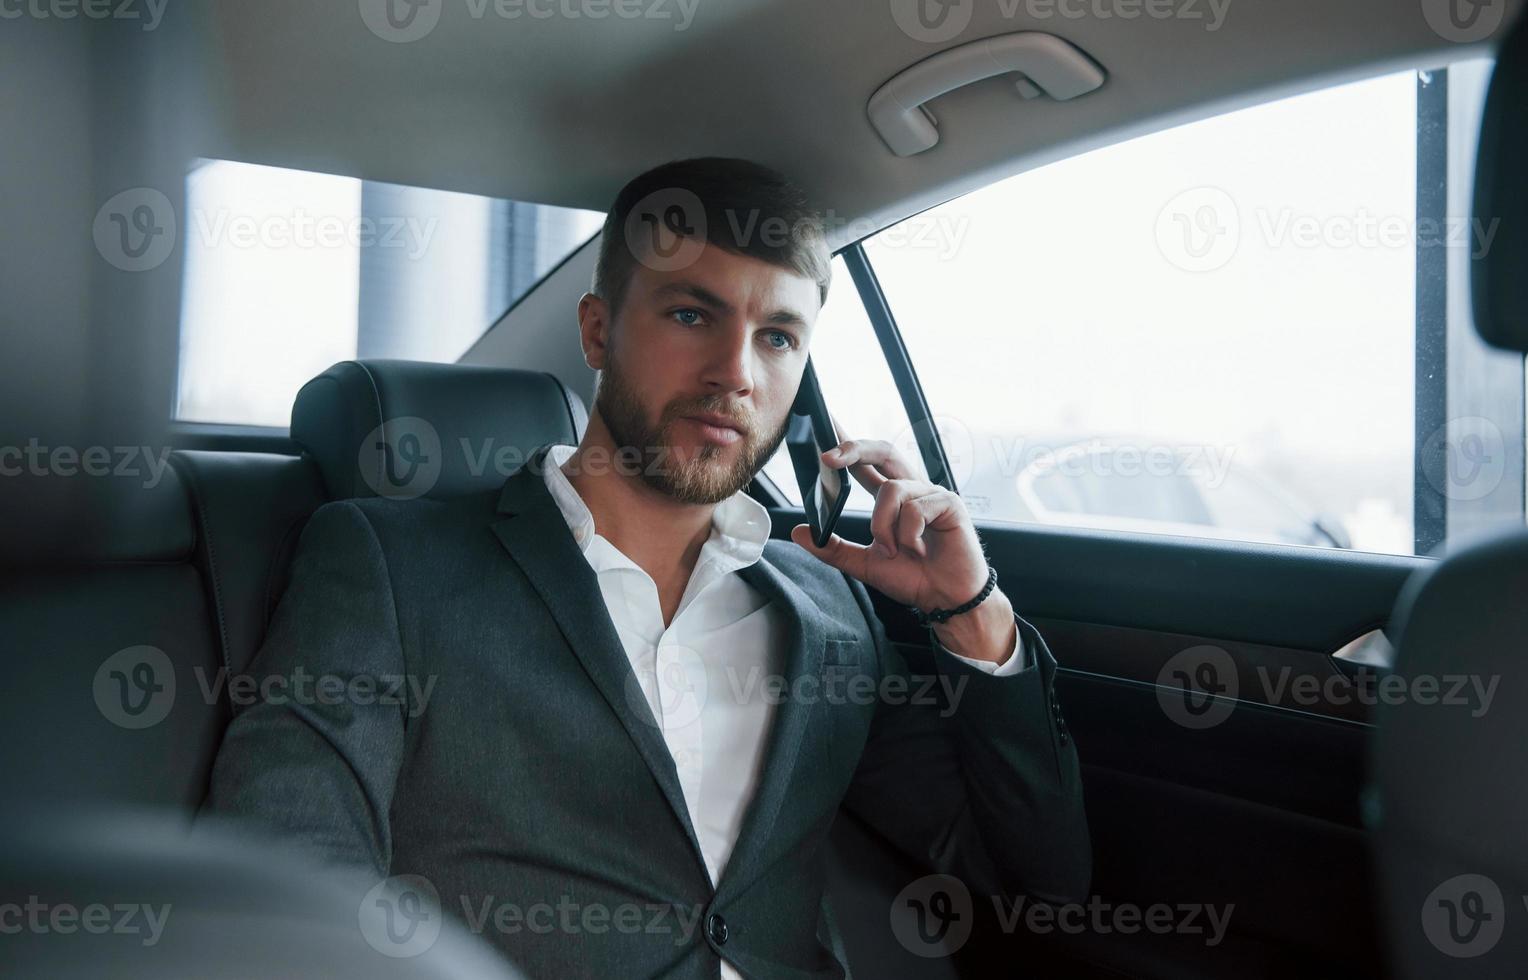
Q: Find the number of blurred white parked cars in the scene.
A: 1